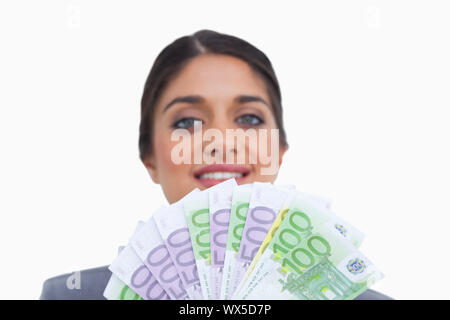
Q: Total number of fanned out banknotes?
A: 11